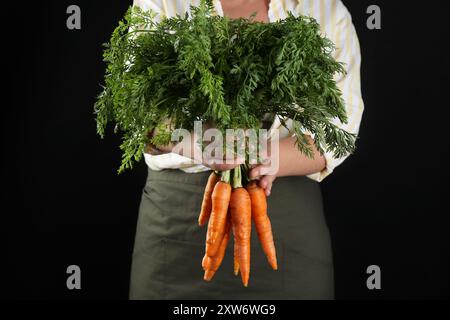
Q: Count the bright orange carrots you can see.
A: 6